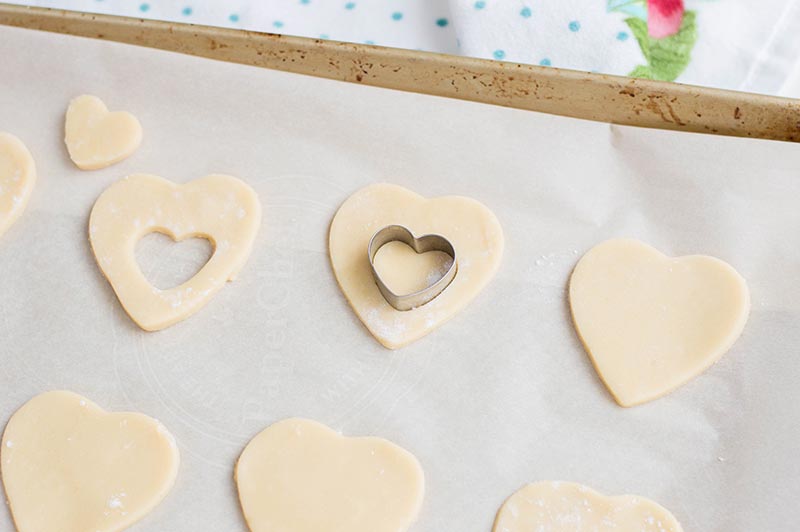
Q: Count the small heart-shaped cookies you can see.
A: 1